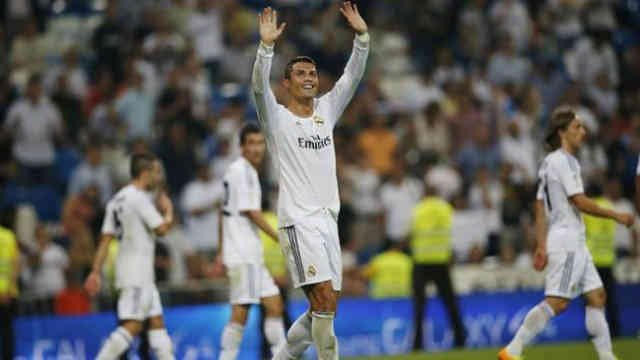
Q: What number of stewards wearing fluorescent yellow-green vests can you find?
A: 6